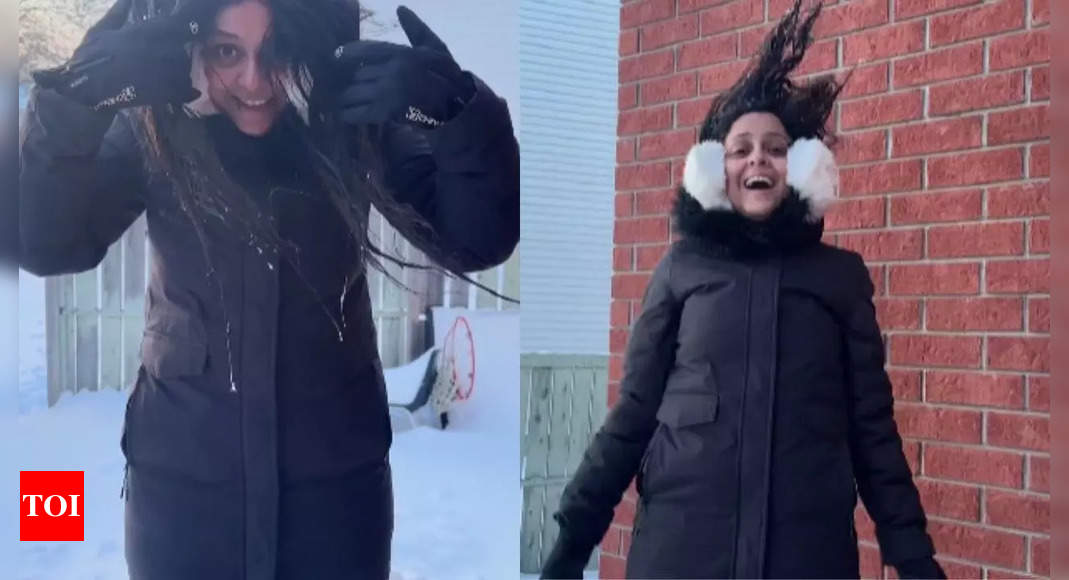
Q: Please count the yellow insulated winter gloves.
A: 0